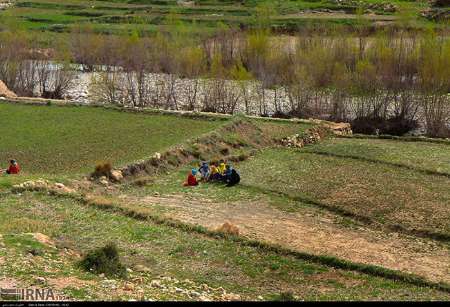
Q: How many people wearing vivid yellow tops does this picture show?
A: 2